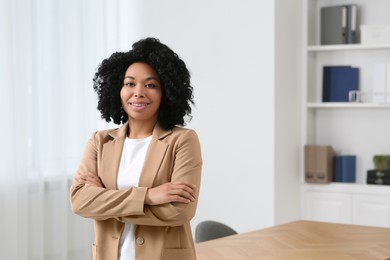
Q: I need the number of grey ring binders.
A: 2